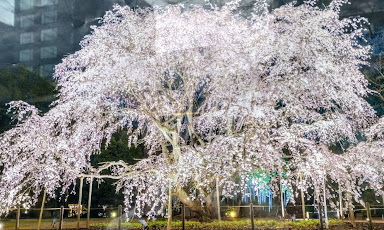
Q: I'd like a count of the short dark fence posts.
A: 7